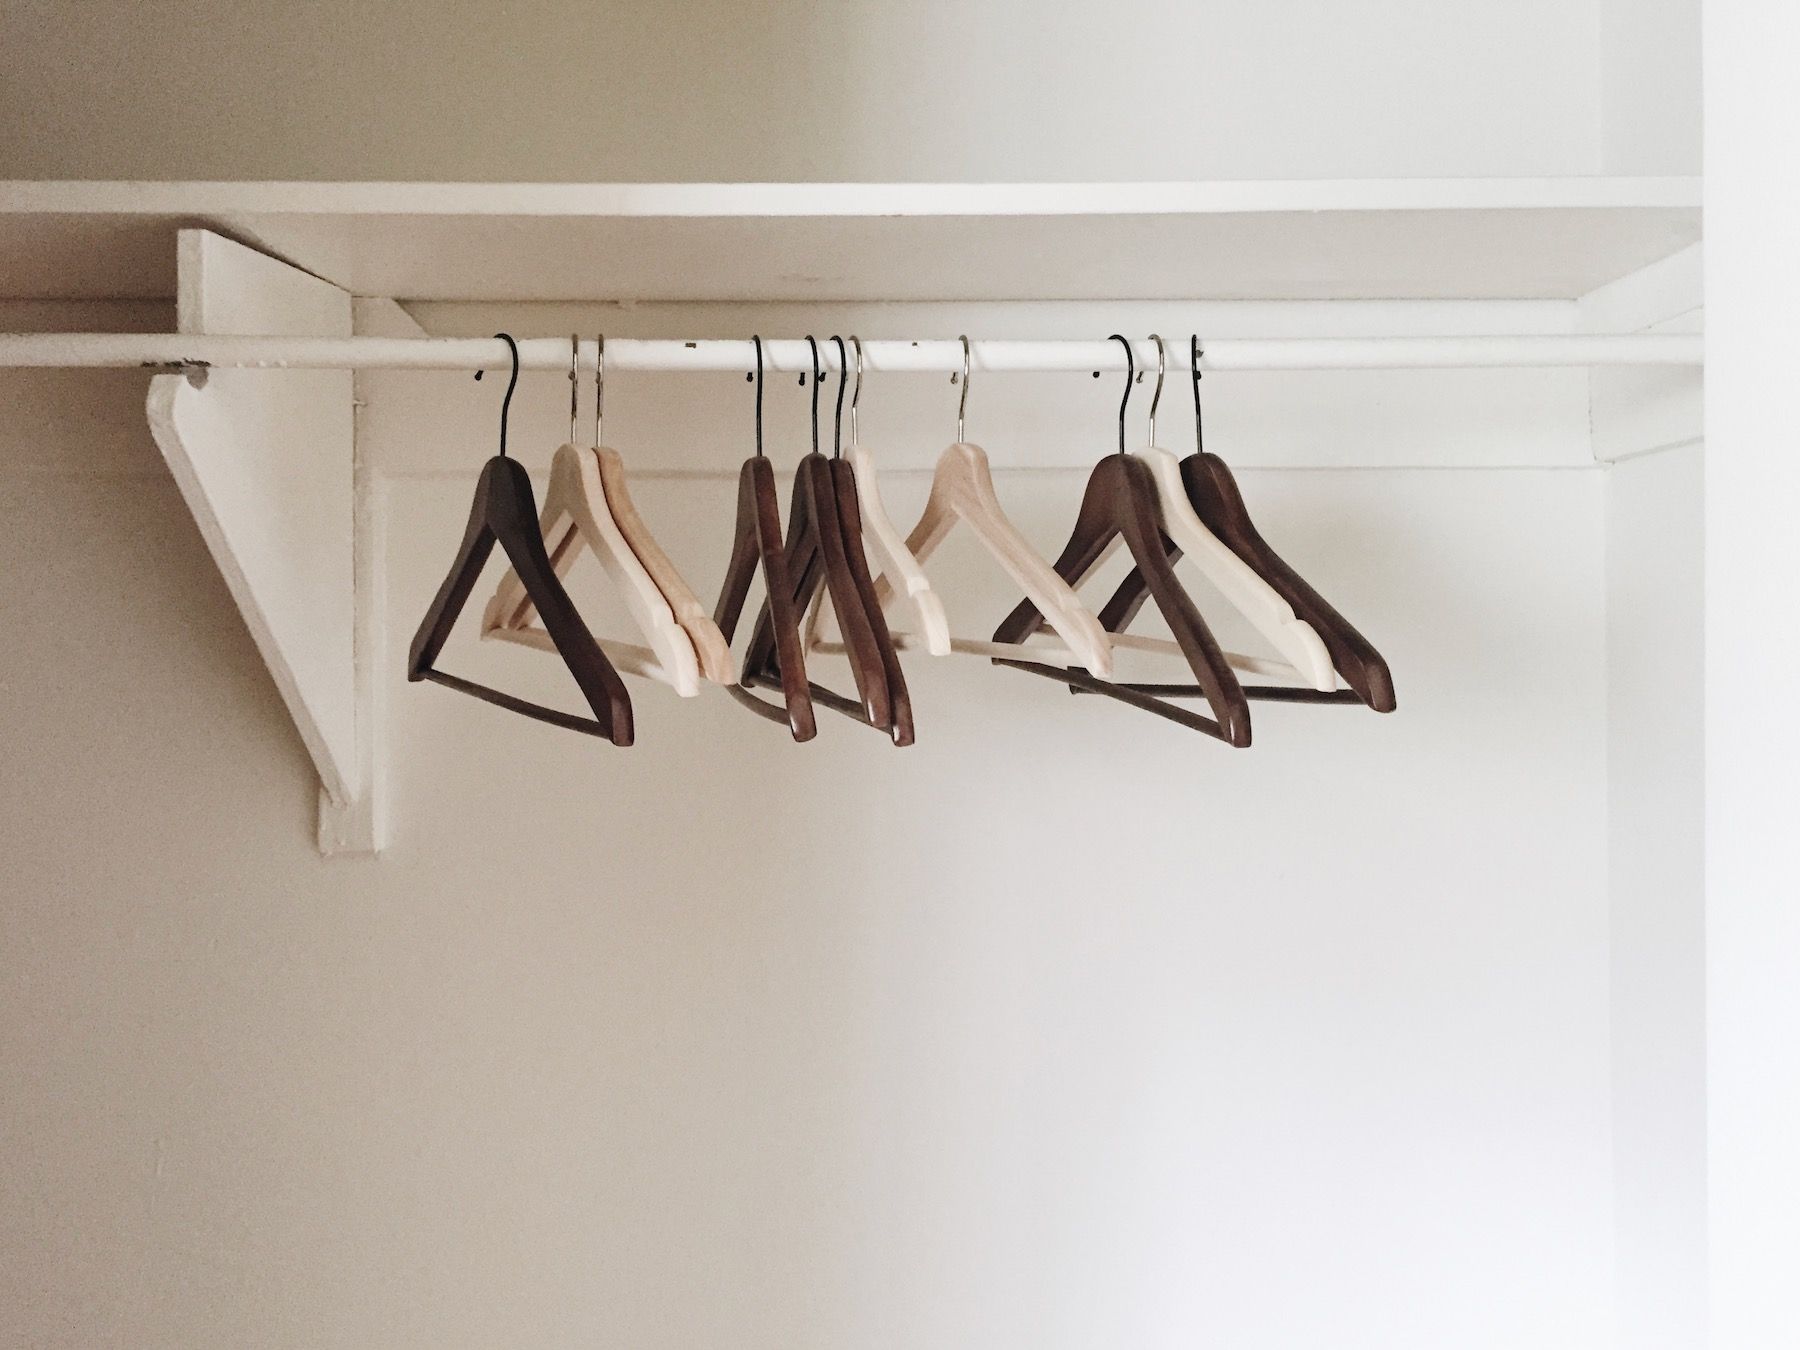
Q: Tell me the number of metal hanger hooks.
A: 11